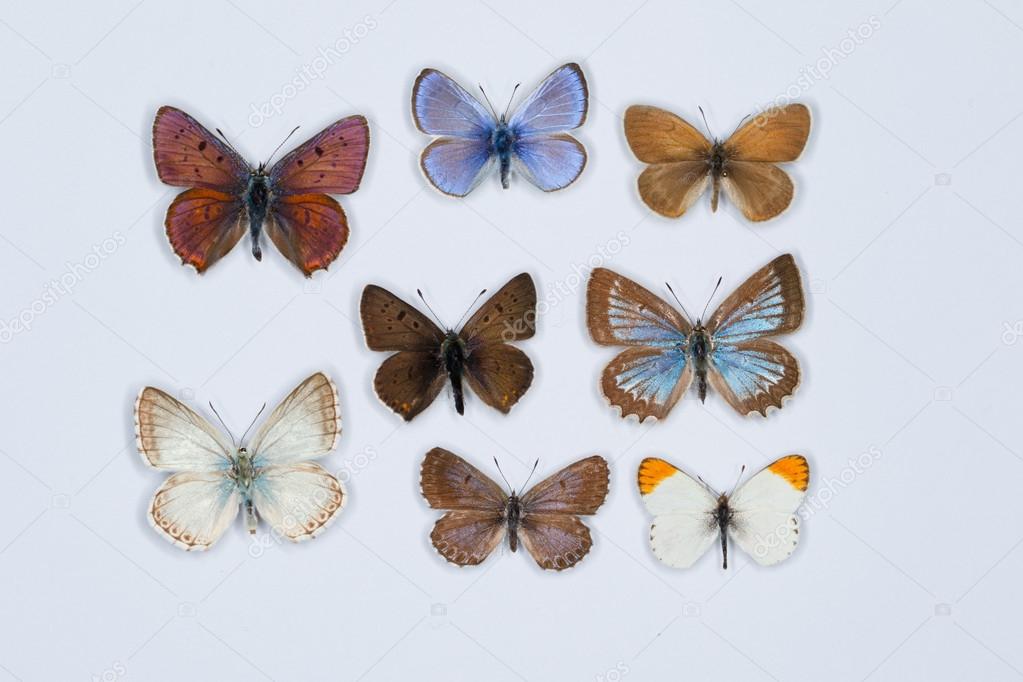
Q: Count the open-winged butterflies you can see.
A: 8